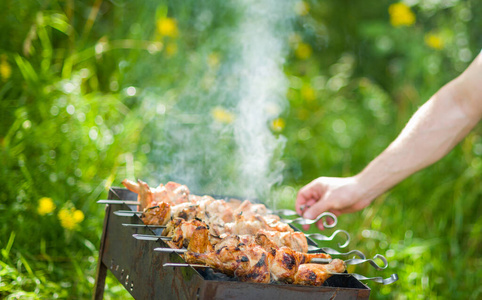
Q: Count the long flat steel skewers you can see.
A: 6